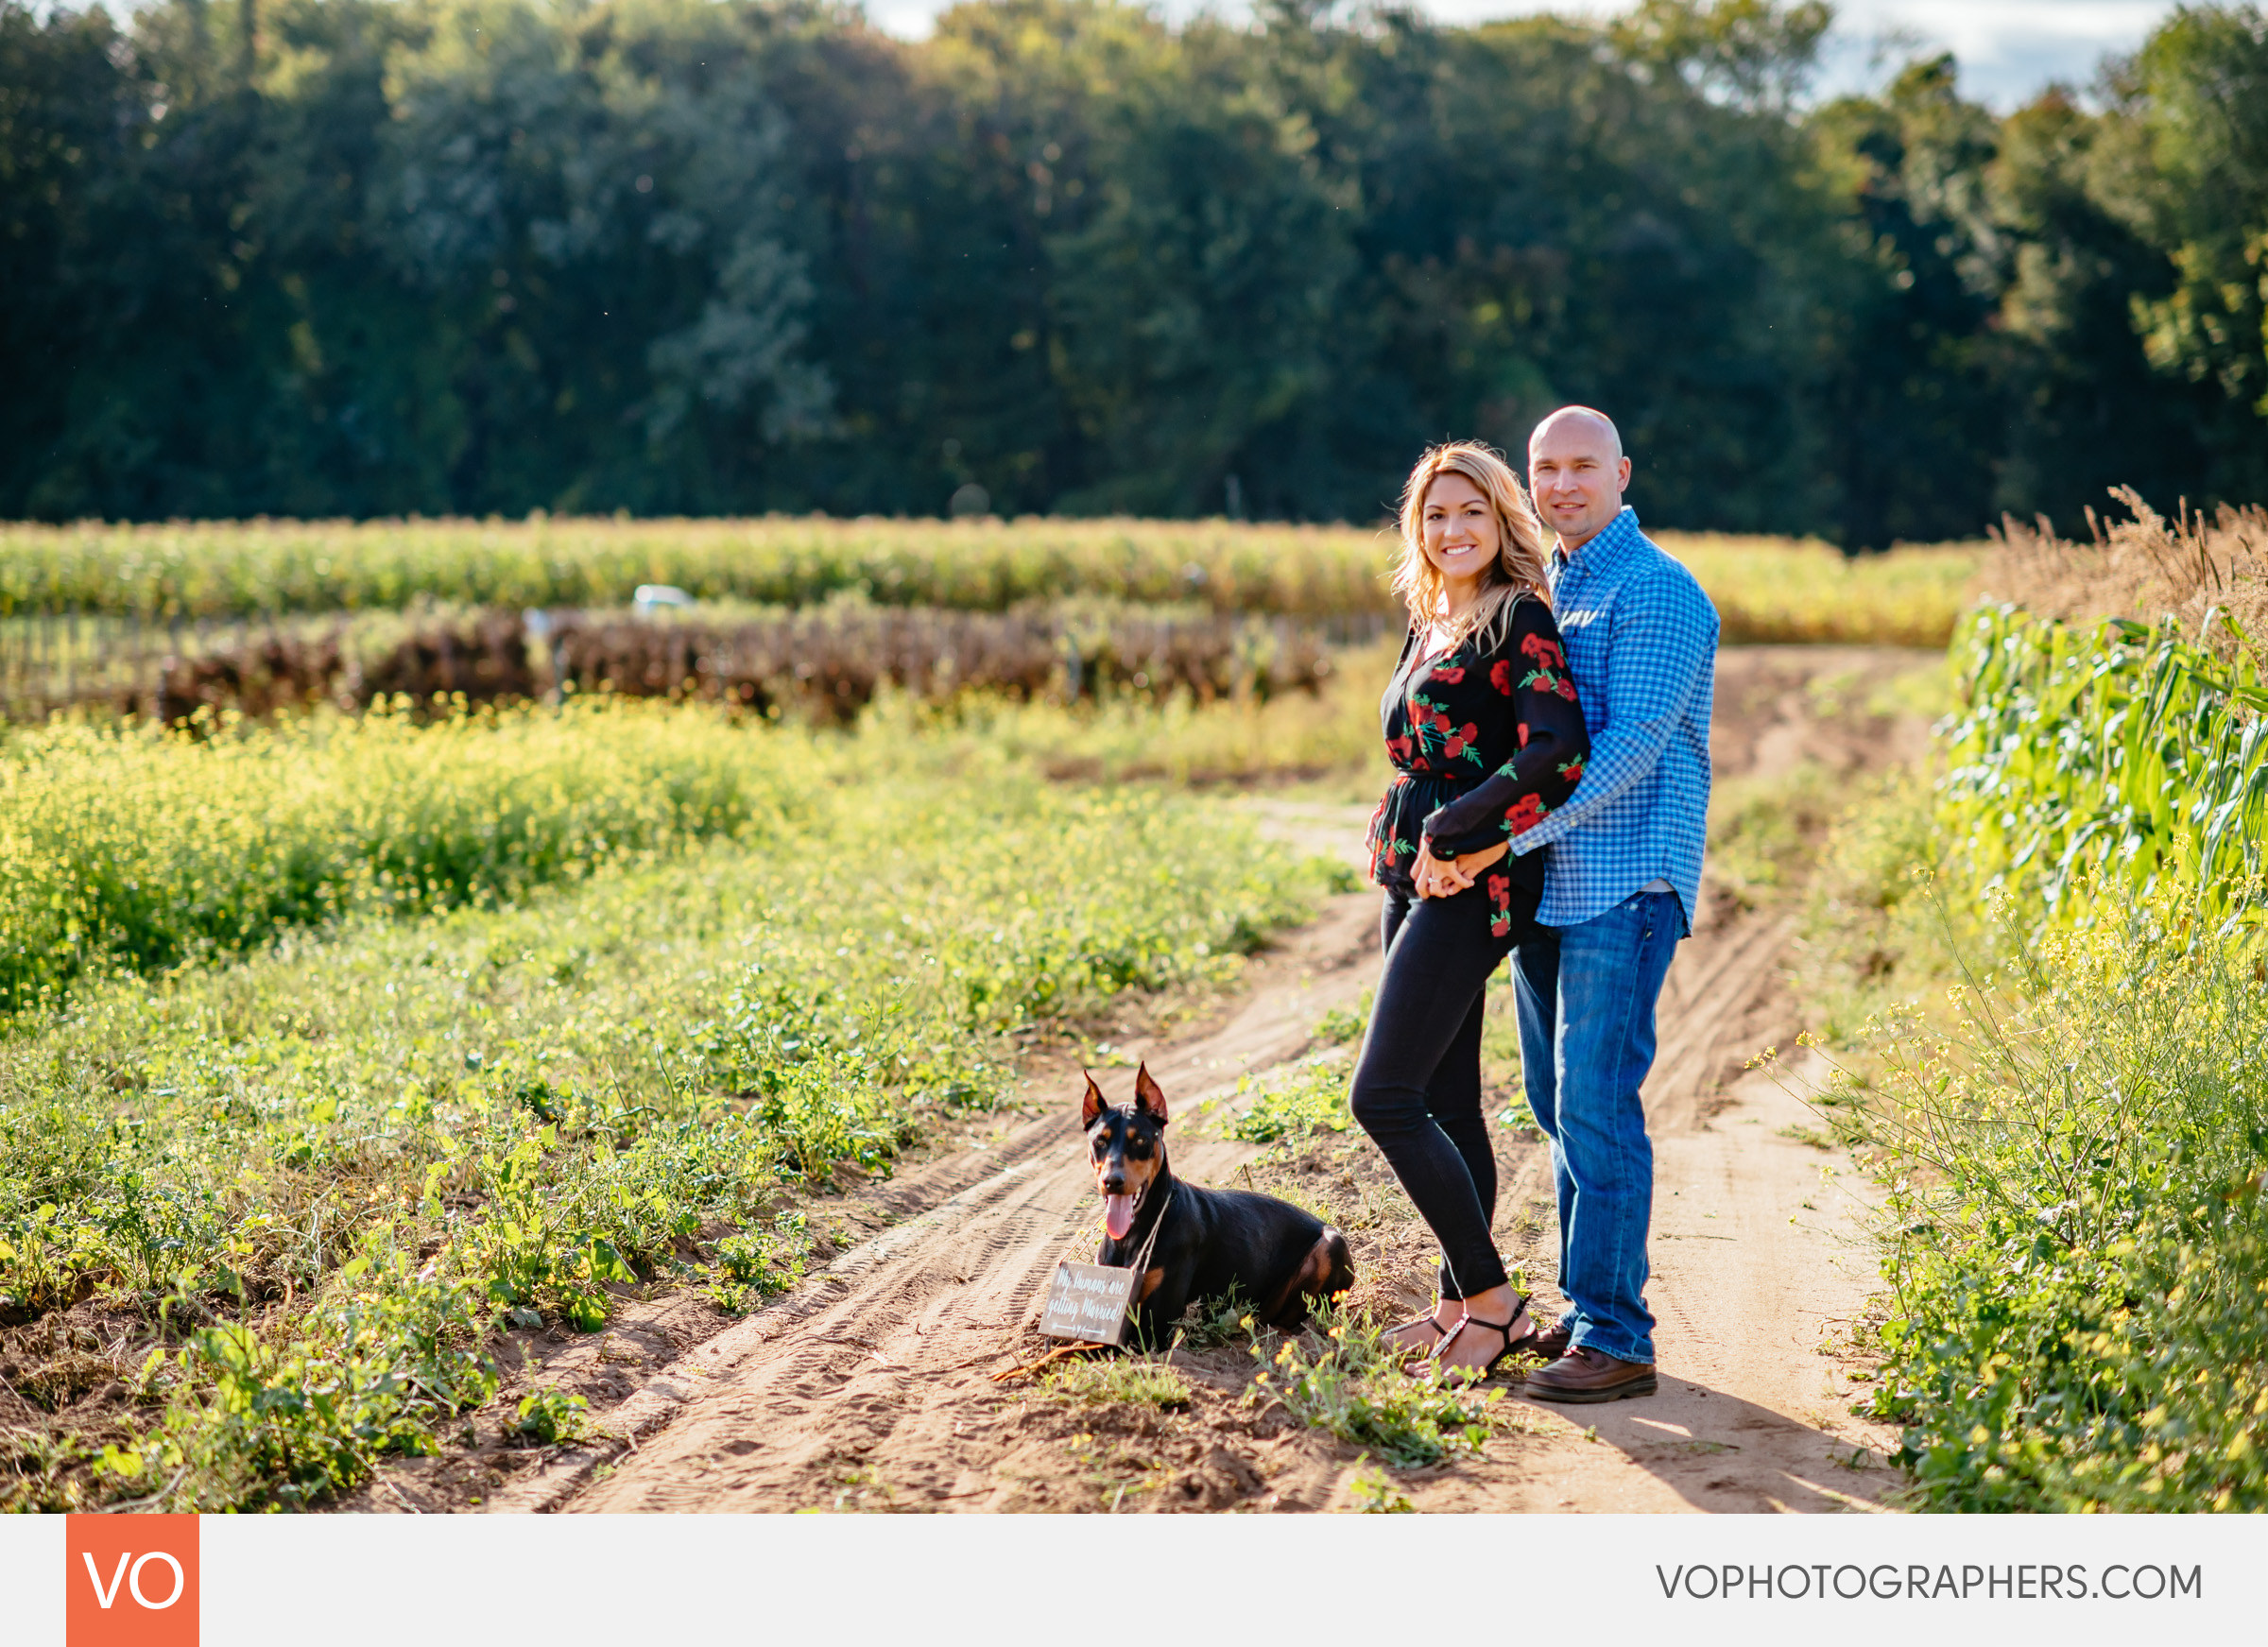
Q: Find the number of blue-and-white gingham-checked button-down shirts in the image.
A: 1